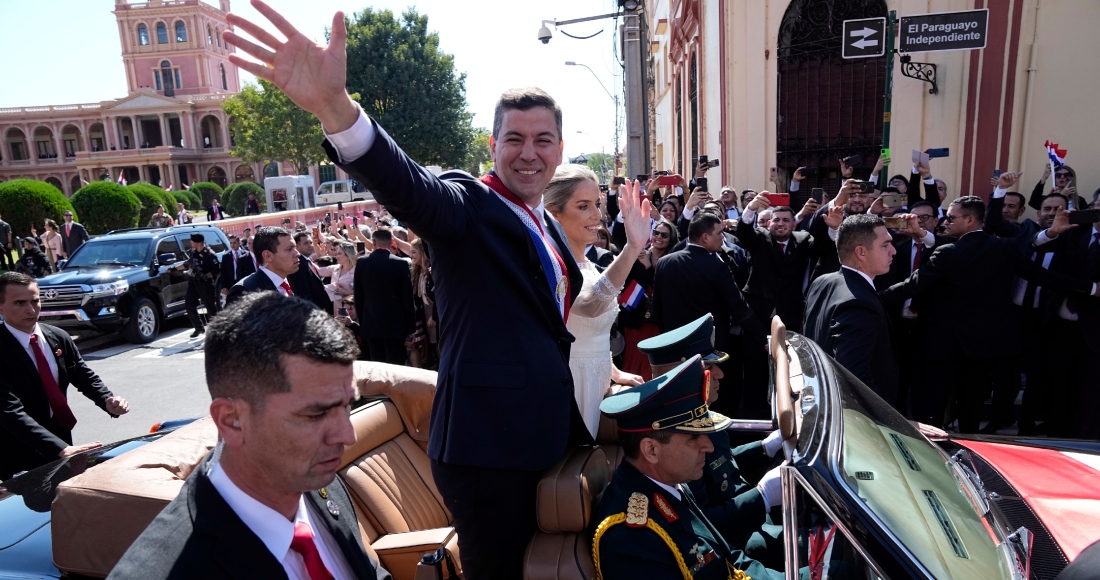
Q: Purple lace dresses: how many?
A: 0